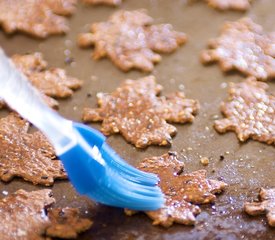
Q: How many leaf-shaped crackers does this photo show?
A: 12